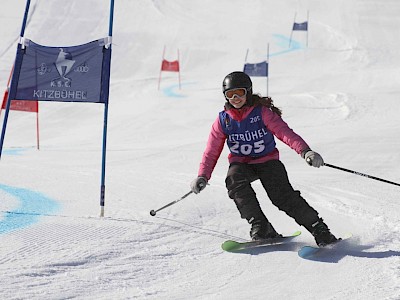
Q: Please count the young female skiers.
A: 1